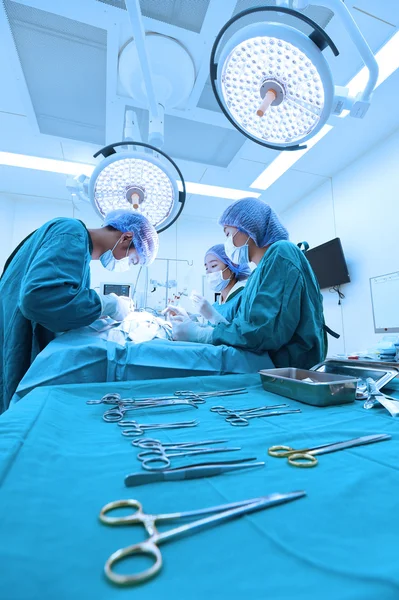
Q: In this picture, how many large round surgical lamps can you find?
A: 2